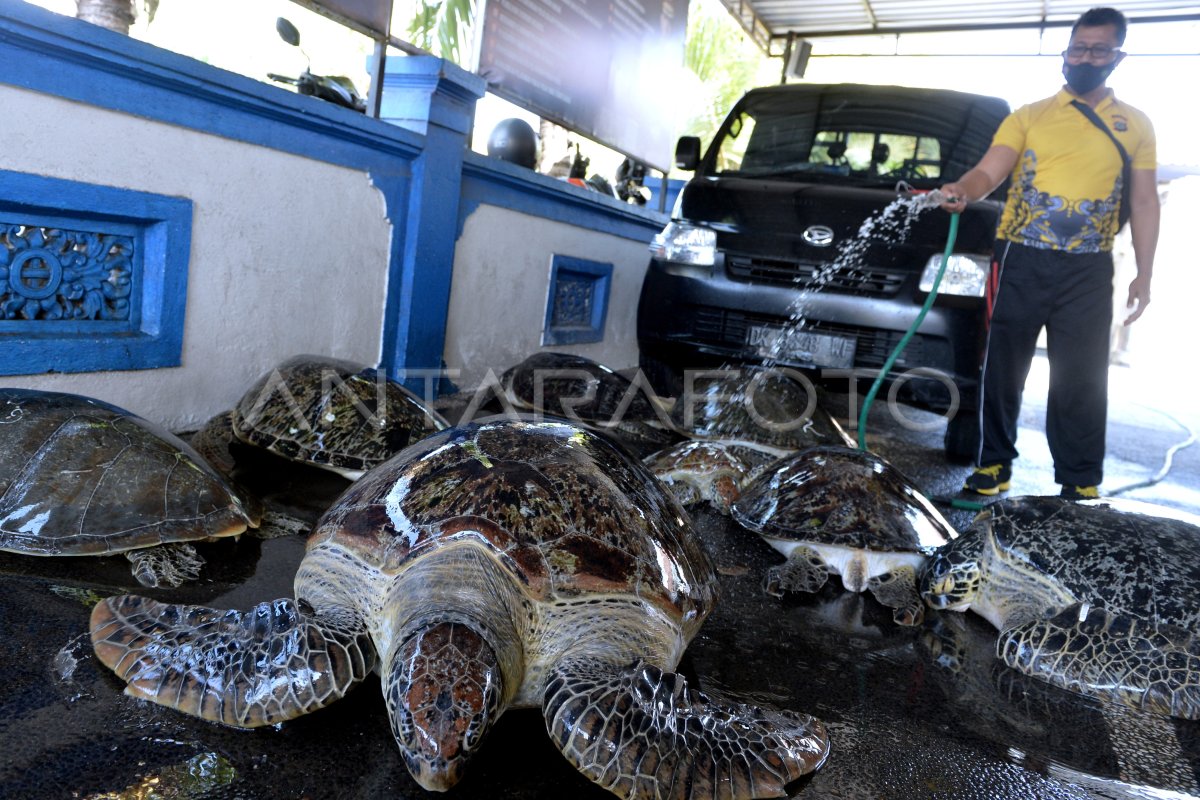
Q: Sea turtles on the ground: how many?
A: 8